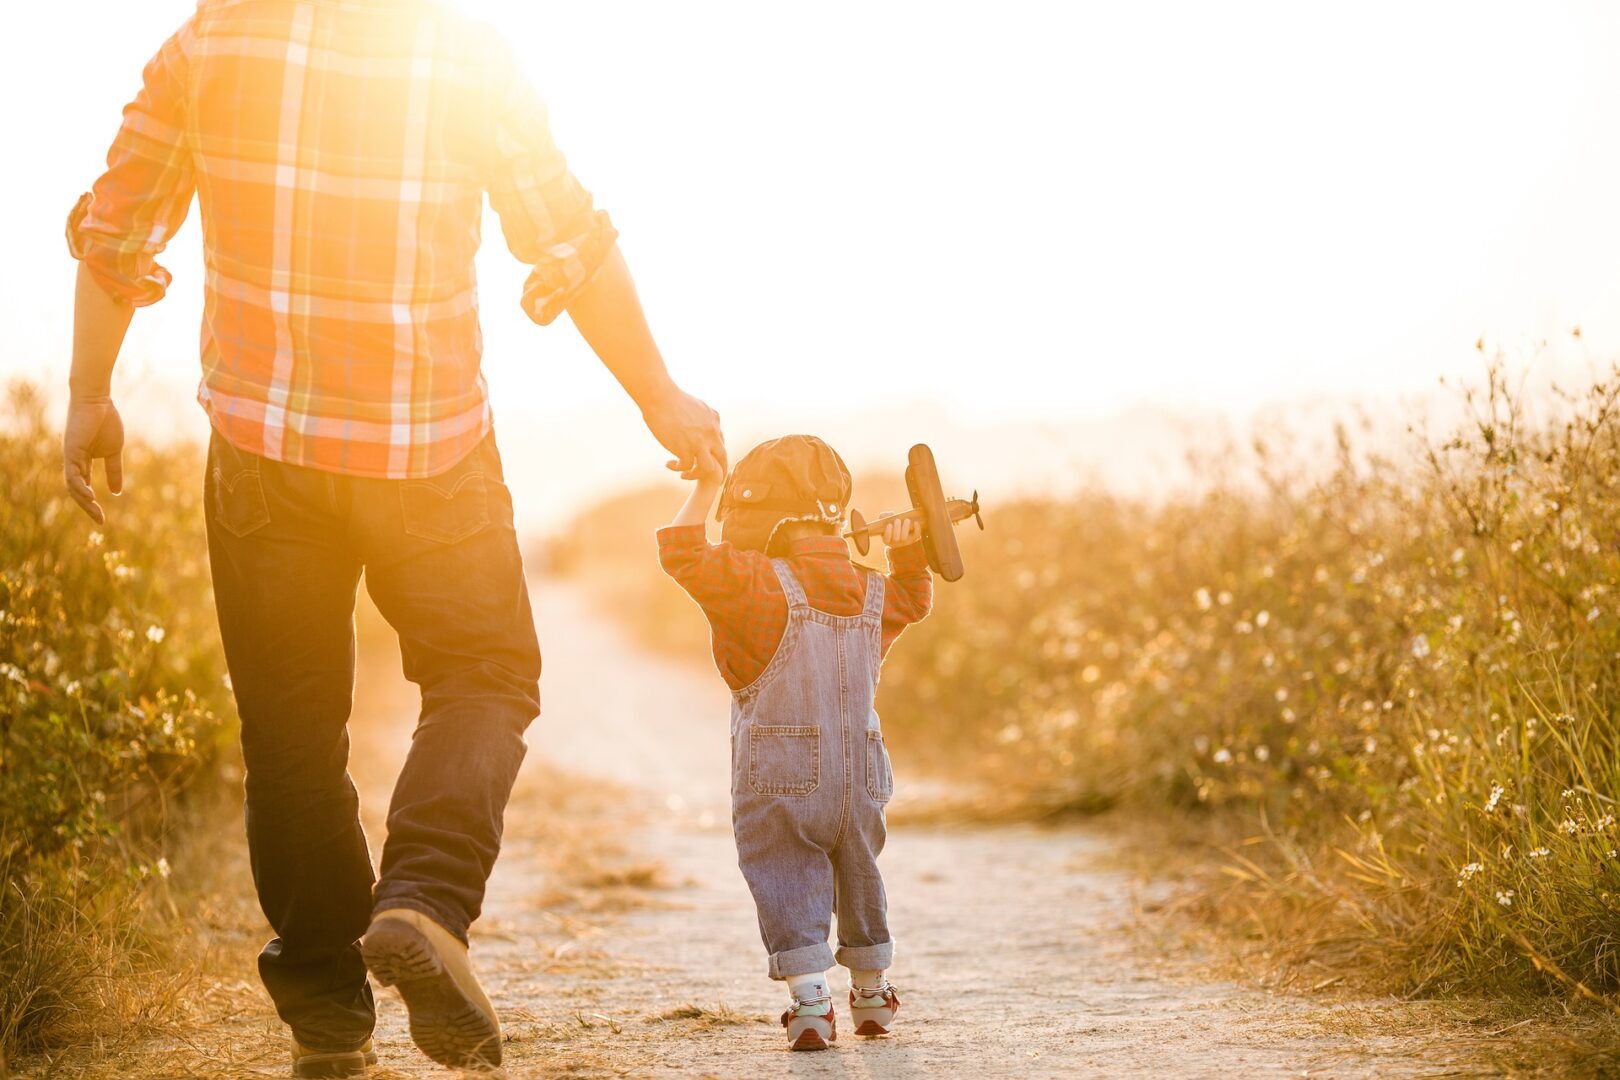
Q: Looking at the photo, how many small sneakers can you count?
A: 2